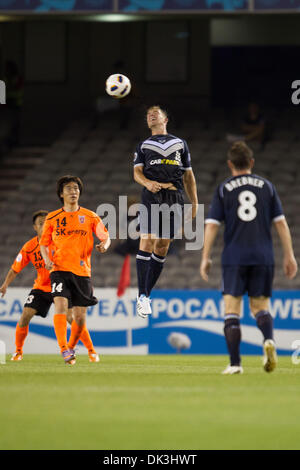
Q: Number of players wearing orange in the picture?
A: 2